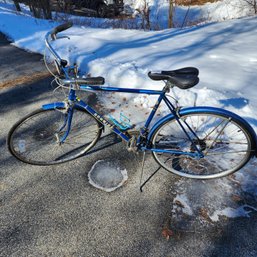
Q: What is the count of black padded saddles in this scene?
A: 1